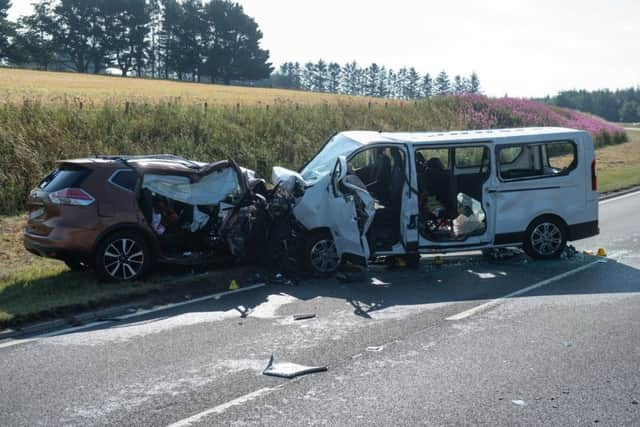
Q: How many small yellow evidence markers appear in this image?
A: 4